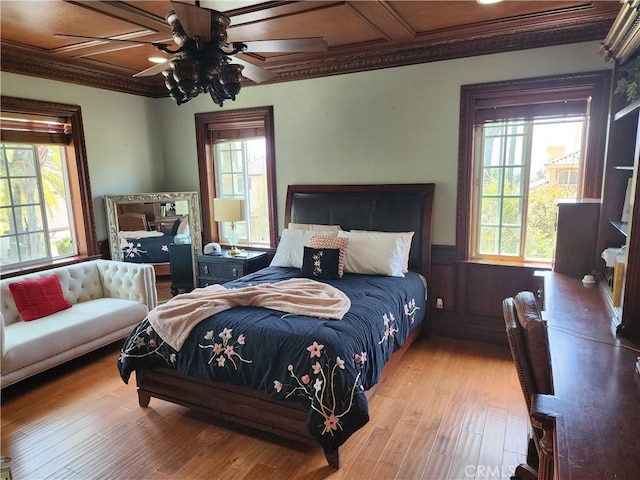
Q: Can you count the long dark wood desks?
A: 1